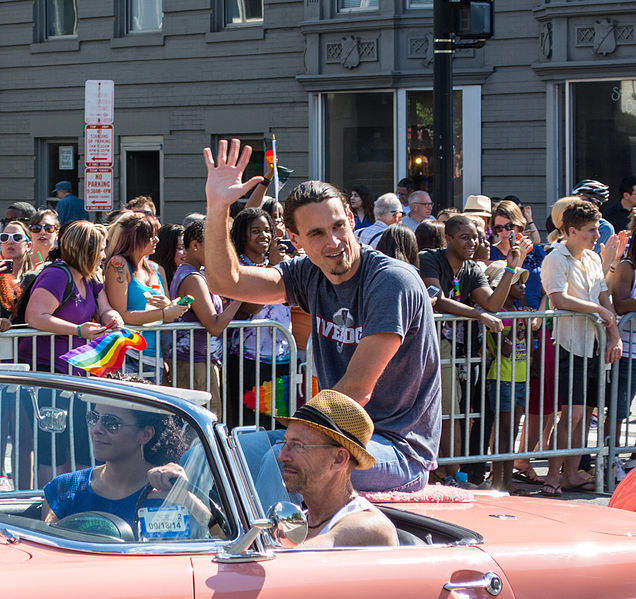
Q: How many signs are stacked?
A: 3